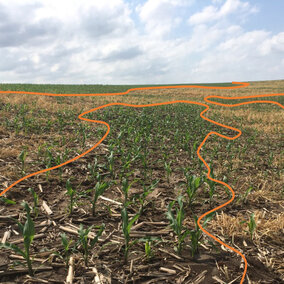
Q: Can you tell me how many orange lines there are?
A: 3